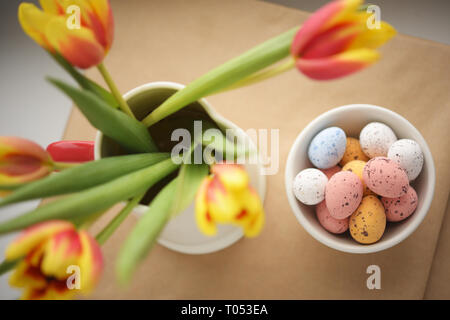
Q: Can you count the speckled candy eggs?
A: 12